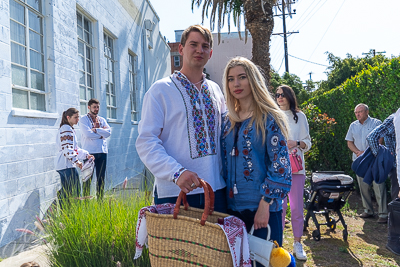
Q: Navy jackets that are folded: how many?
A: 1